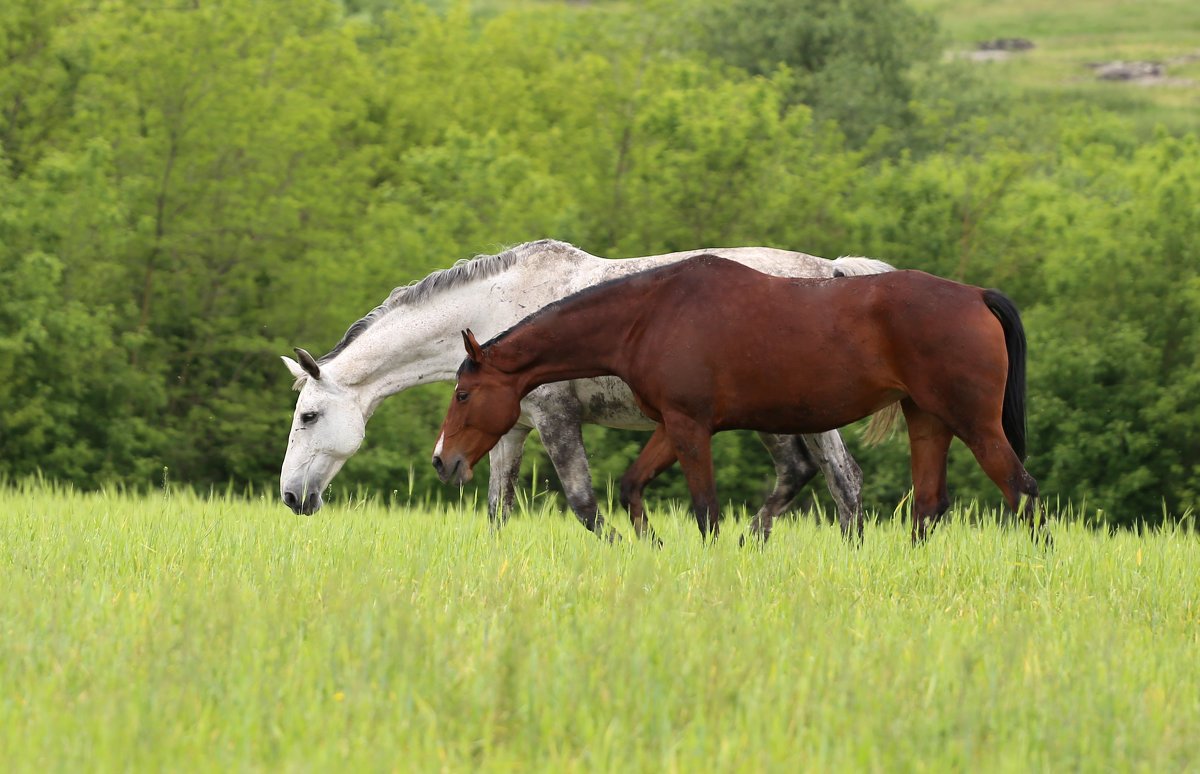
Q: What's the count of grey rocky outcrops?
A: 2